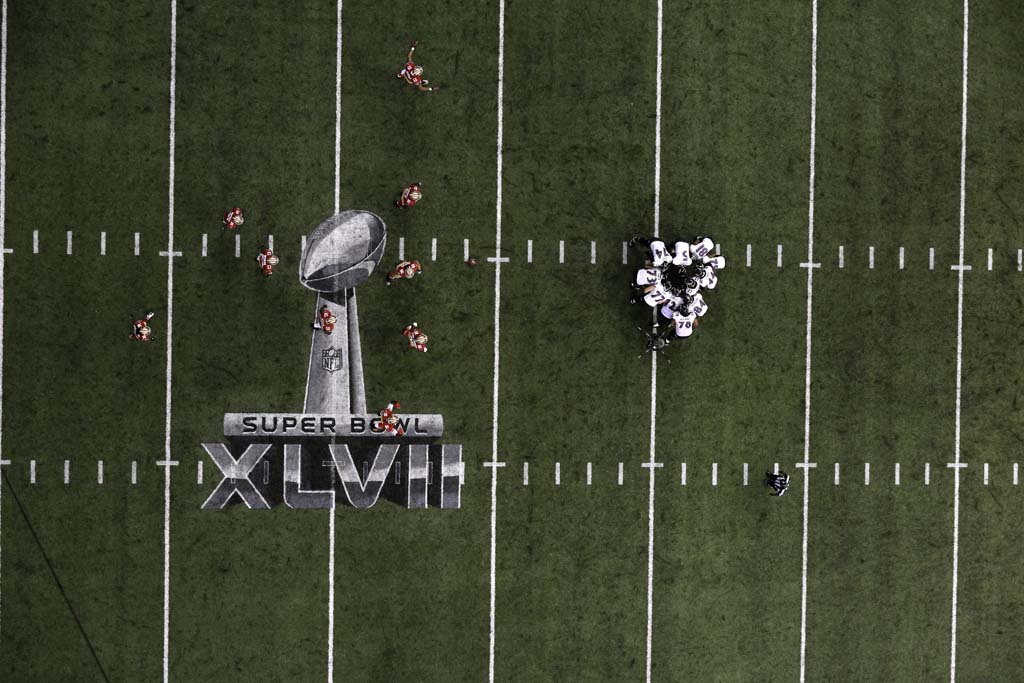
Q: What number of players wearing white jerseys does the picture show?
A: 11